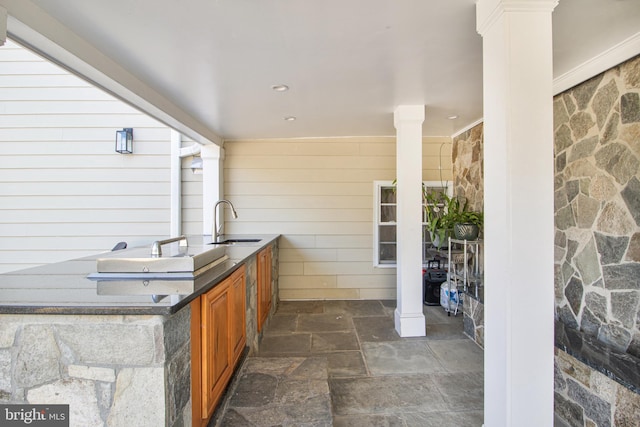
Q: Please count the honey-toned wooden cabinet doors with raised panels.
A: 4